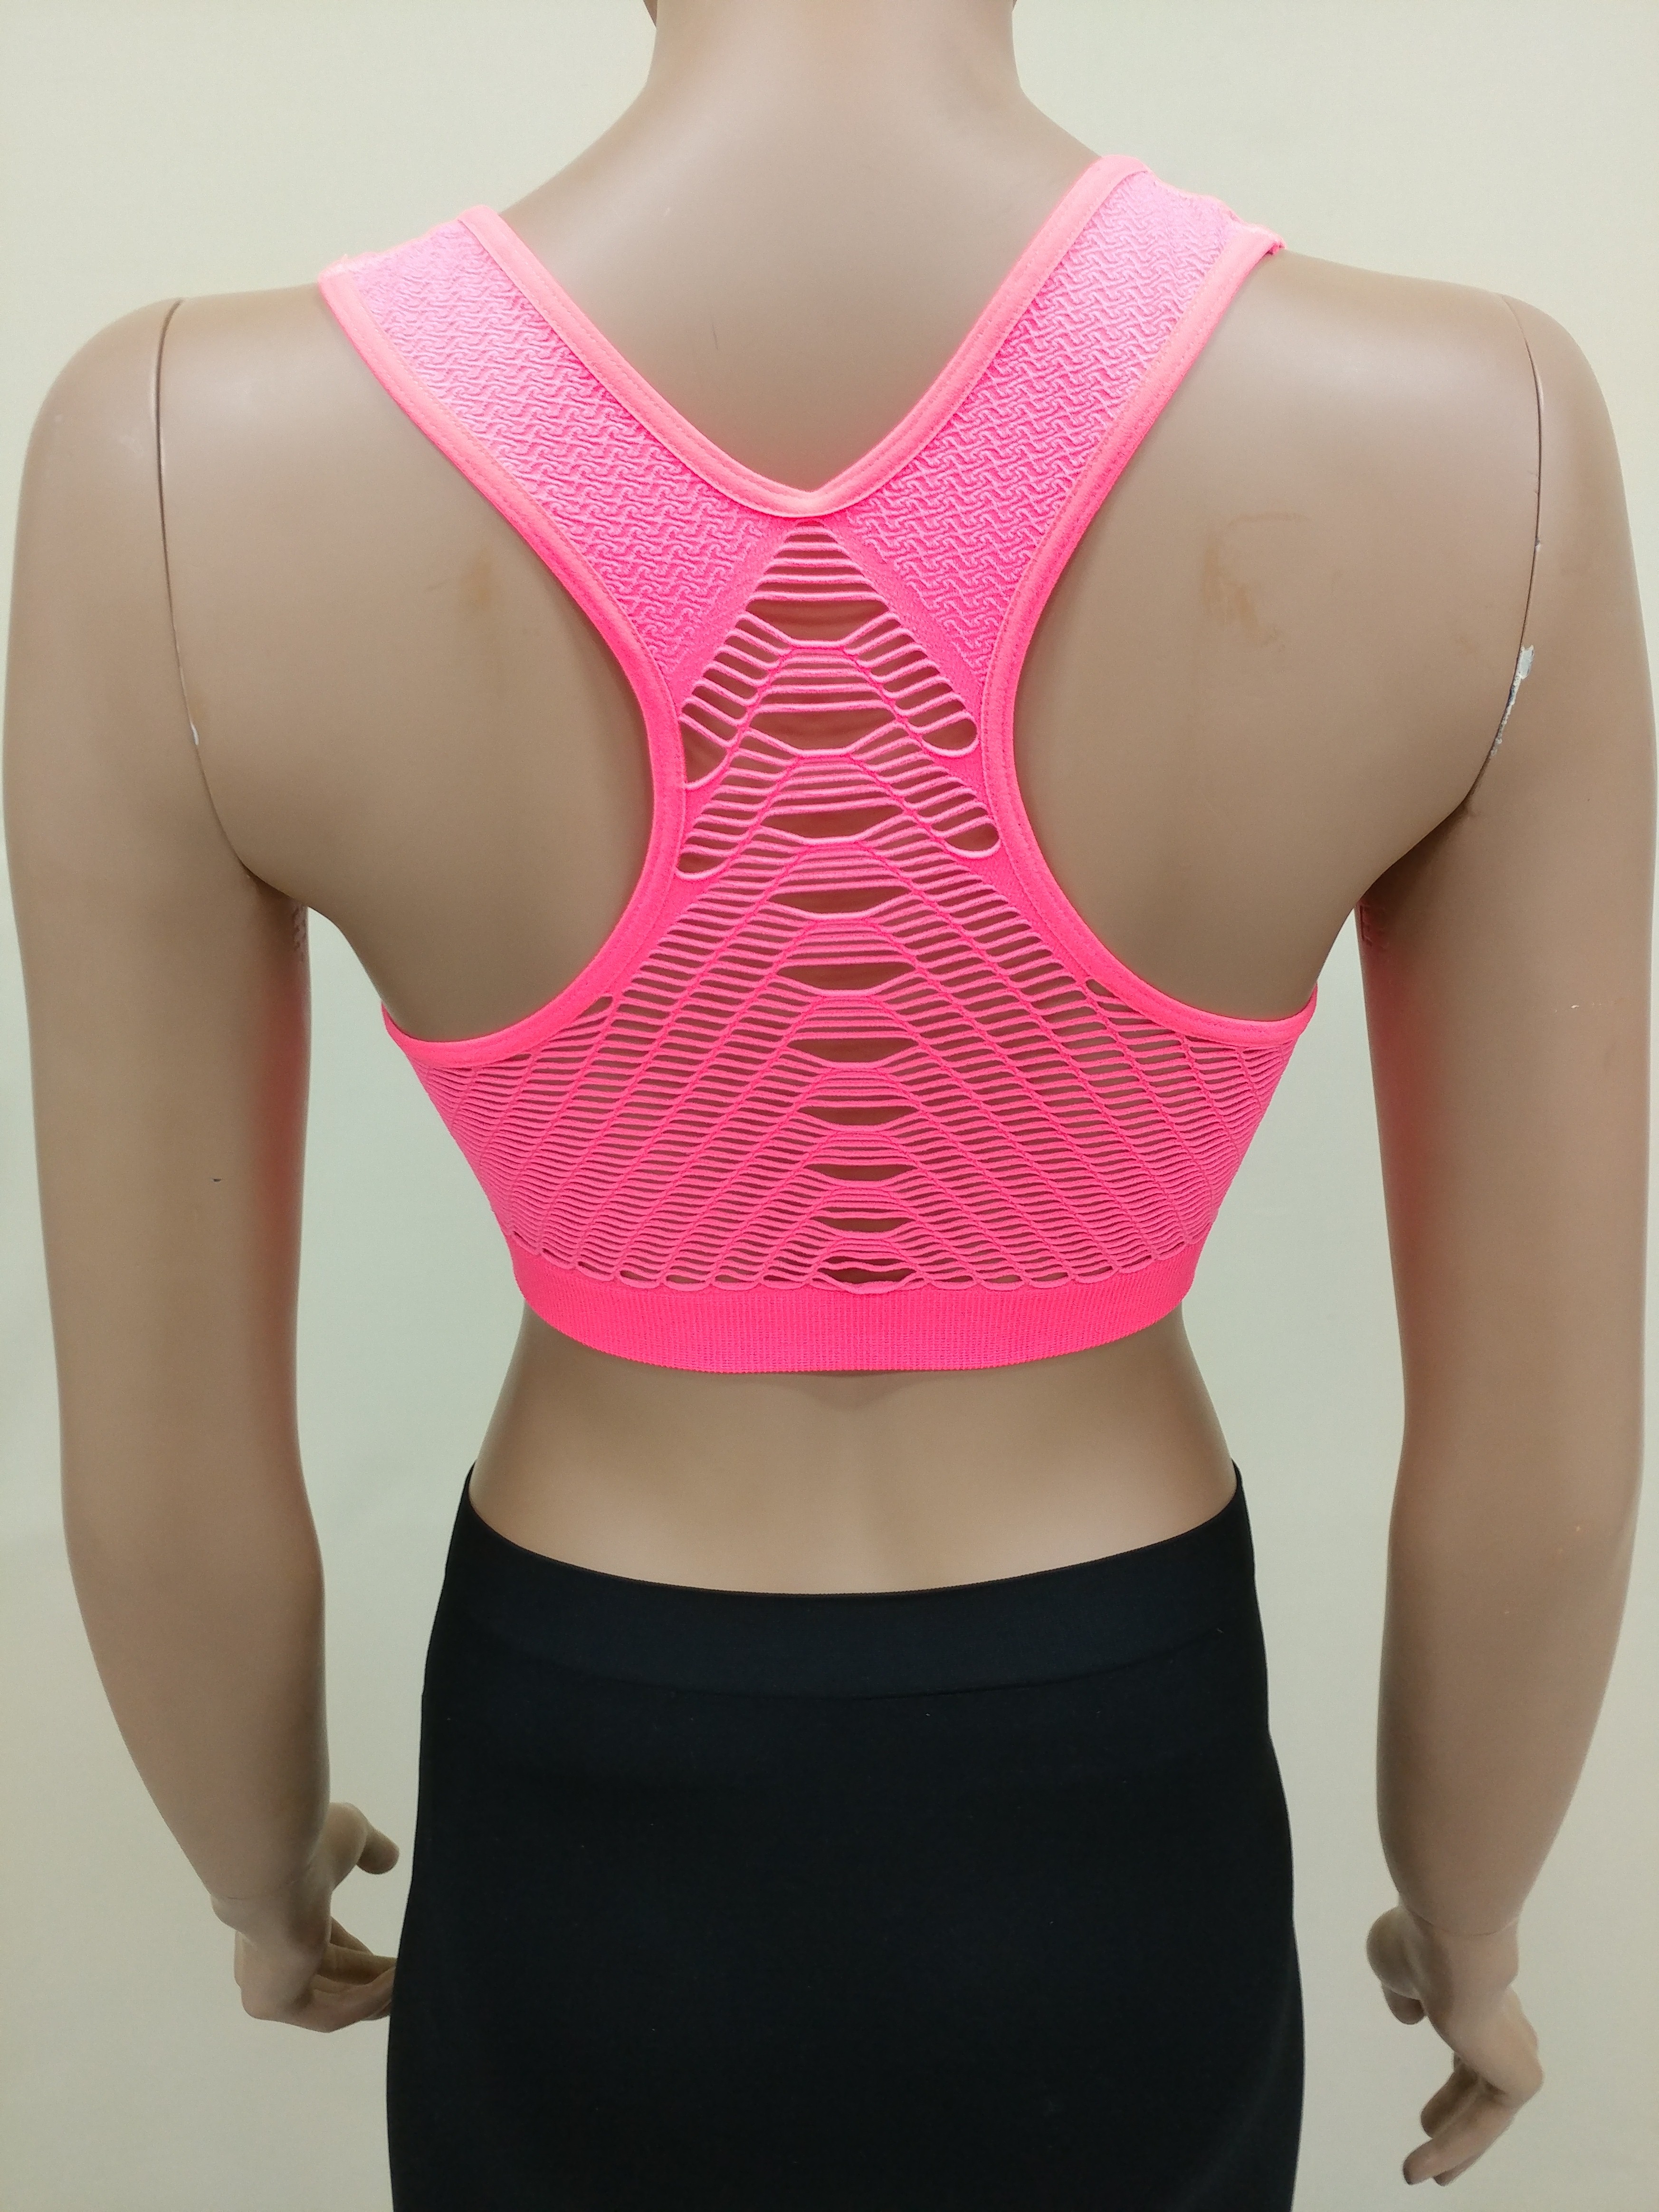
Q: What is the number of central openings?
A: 10